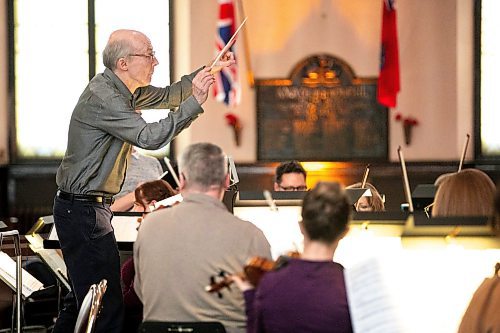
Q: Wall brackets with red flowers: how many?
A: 2